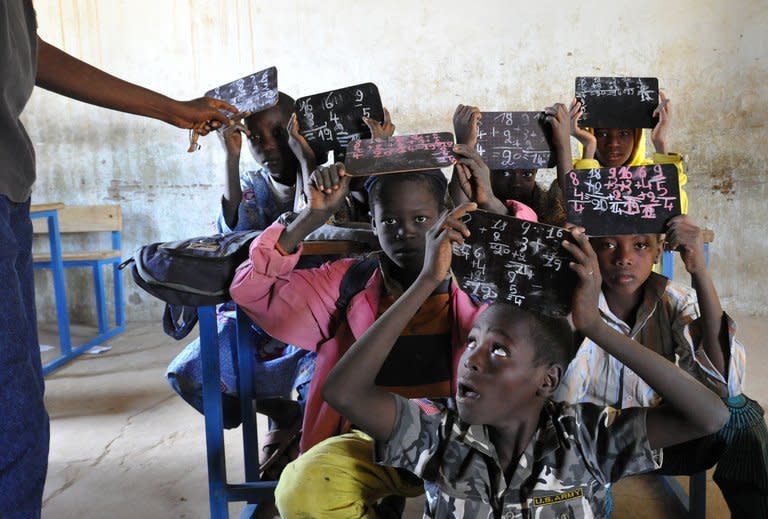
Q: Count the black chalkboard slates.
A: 7